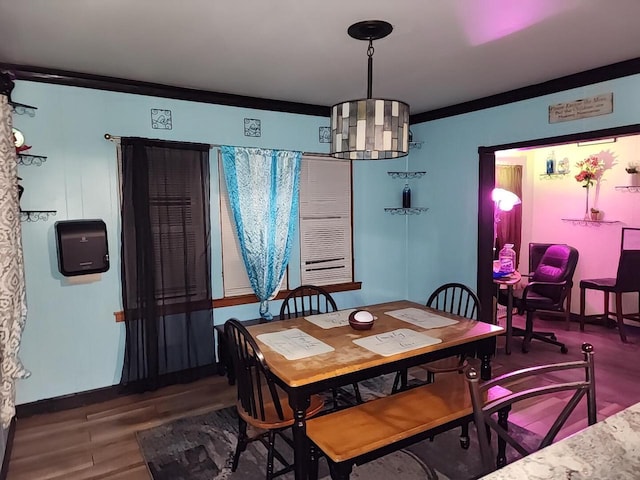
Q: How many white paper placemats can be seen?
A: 4